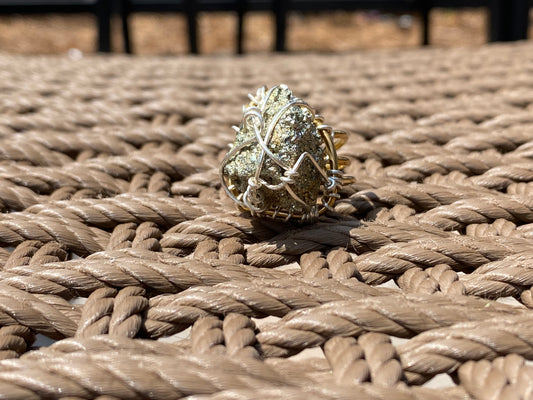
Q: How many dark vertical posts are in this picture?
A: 7